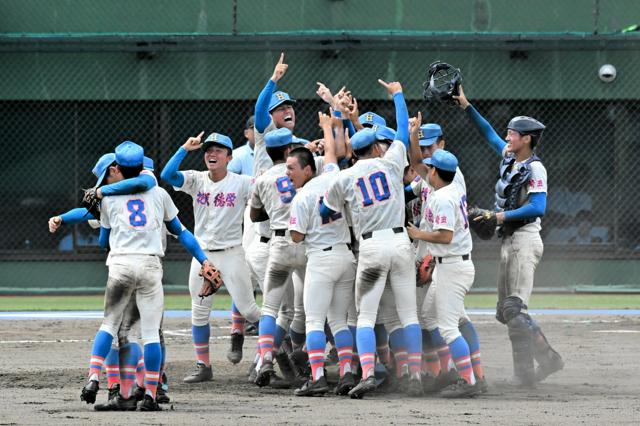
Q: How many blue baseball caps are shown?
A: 11